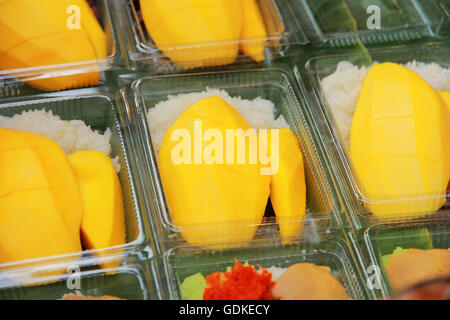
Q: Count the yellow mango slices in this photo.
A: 9